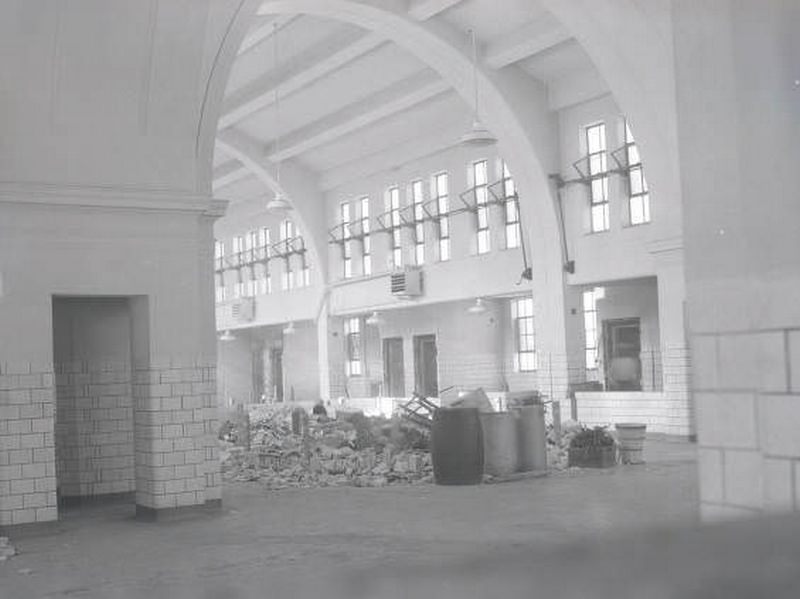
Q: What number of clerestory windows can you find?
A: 15